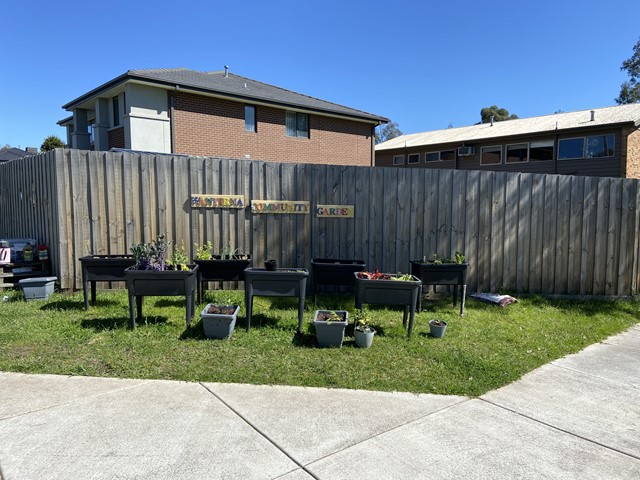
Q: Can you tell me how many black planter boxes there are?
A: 7